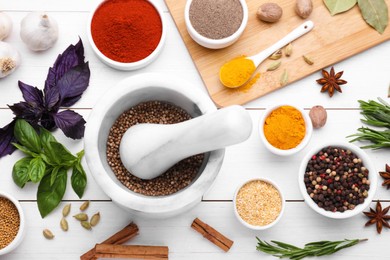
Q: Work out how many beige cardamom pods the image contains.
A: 12